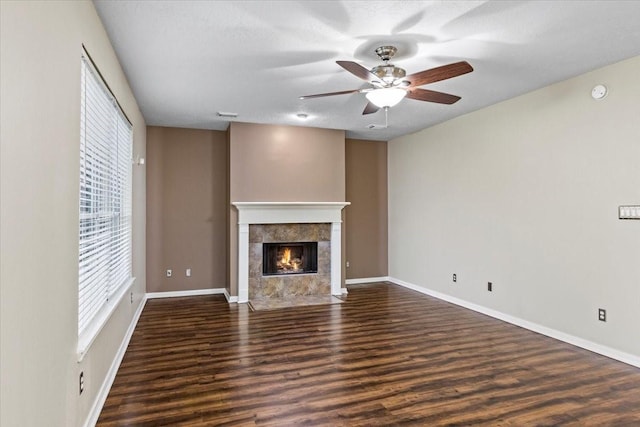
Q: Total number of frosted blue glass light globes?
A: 0